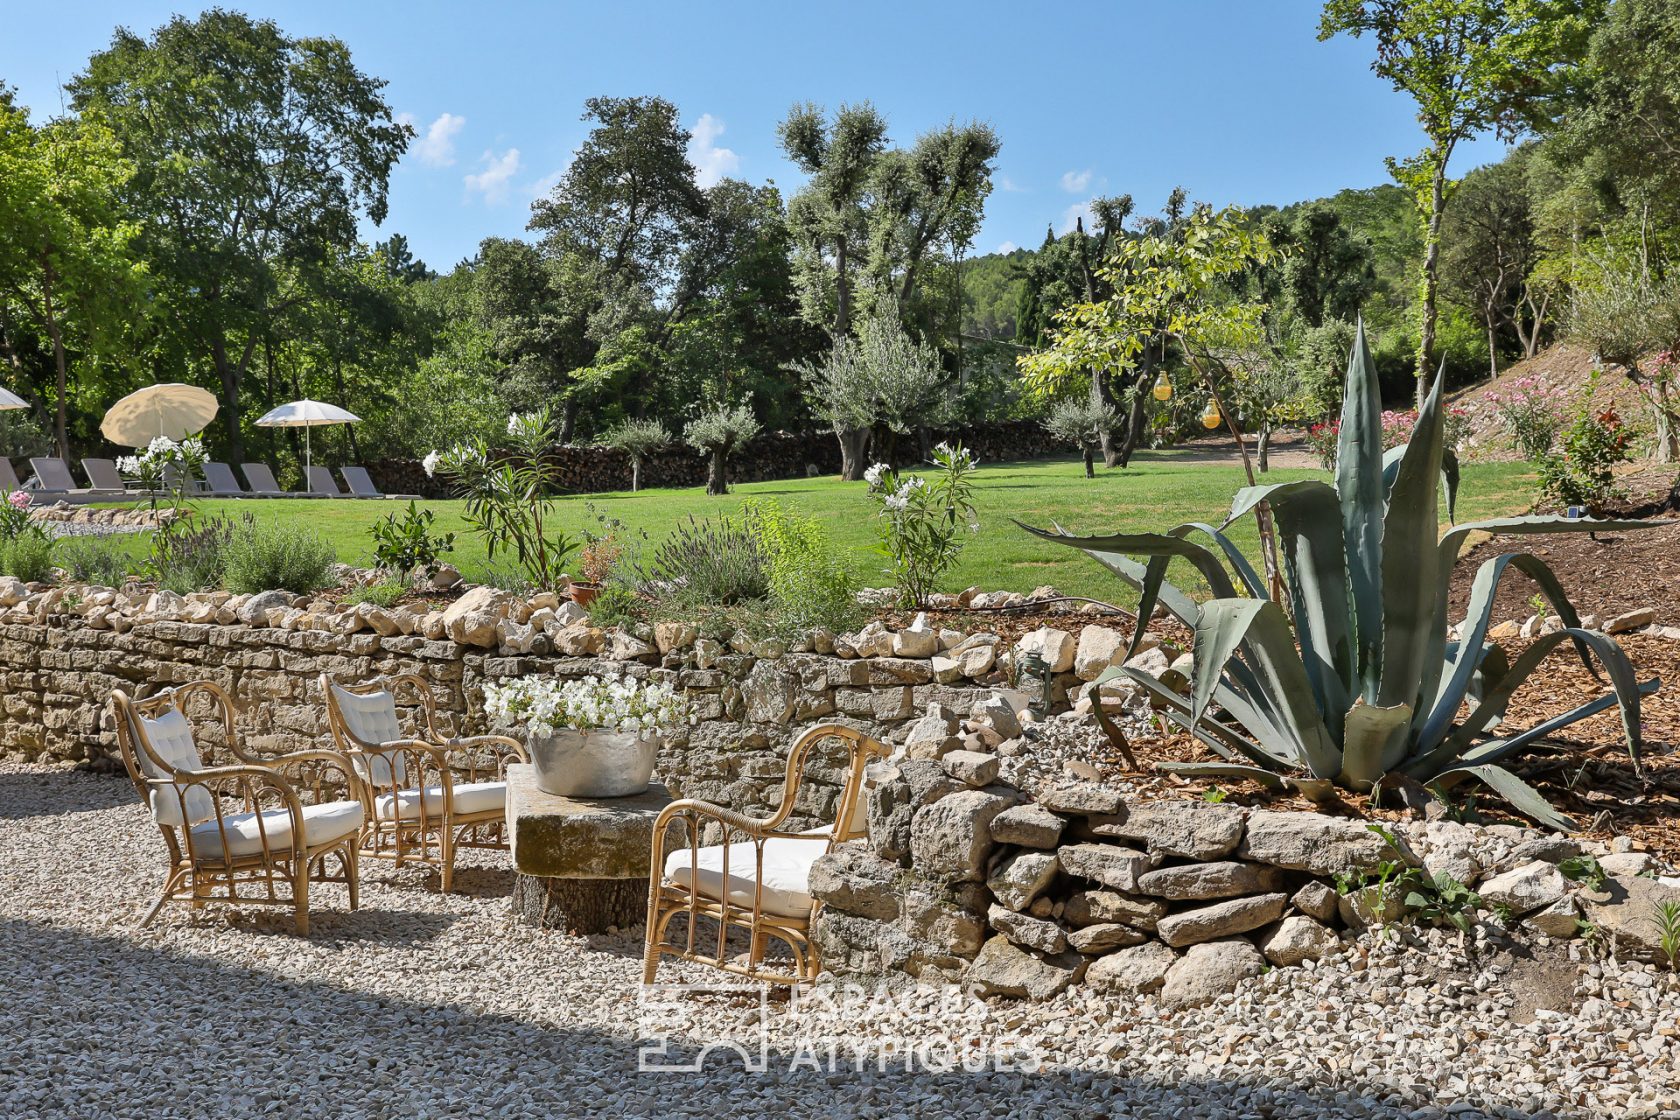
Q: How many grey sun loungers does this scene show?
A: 8